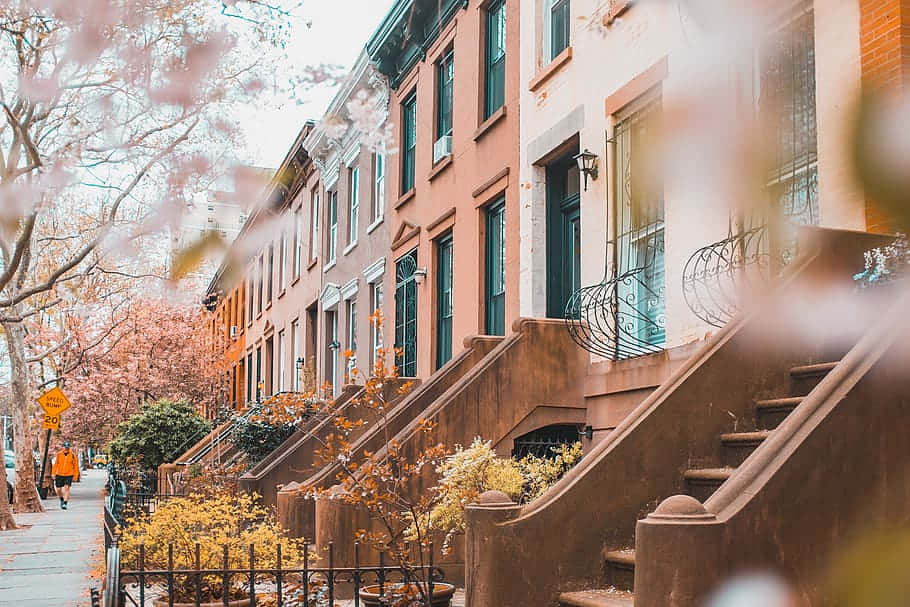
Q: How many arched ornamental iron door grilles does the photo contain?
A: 1